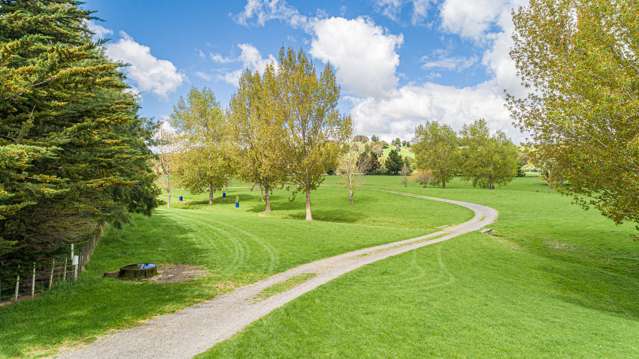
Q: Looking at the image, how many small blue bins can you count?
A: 3